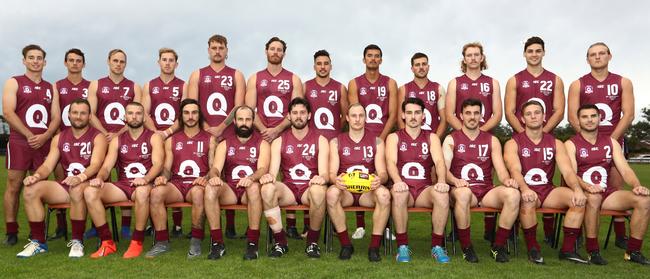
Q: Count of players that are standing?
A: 12